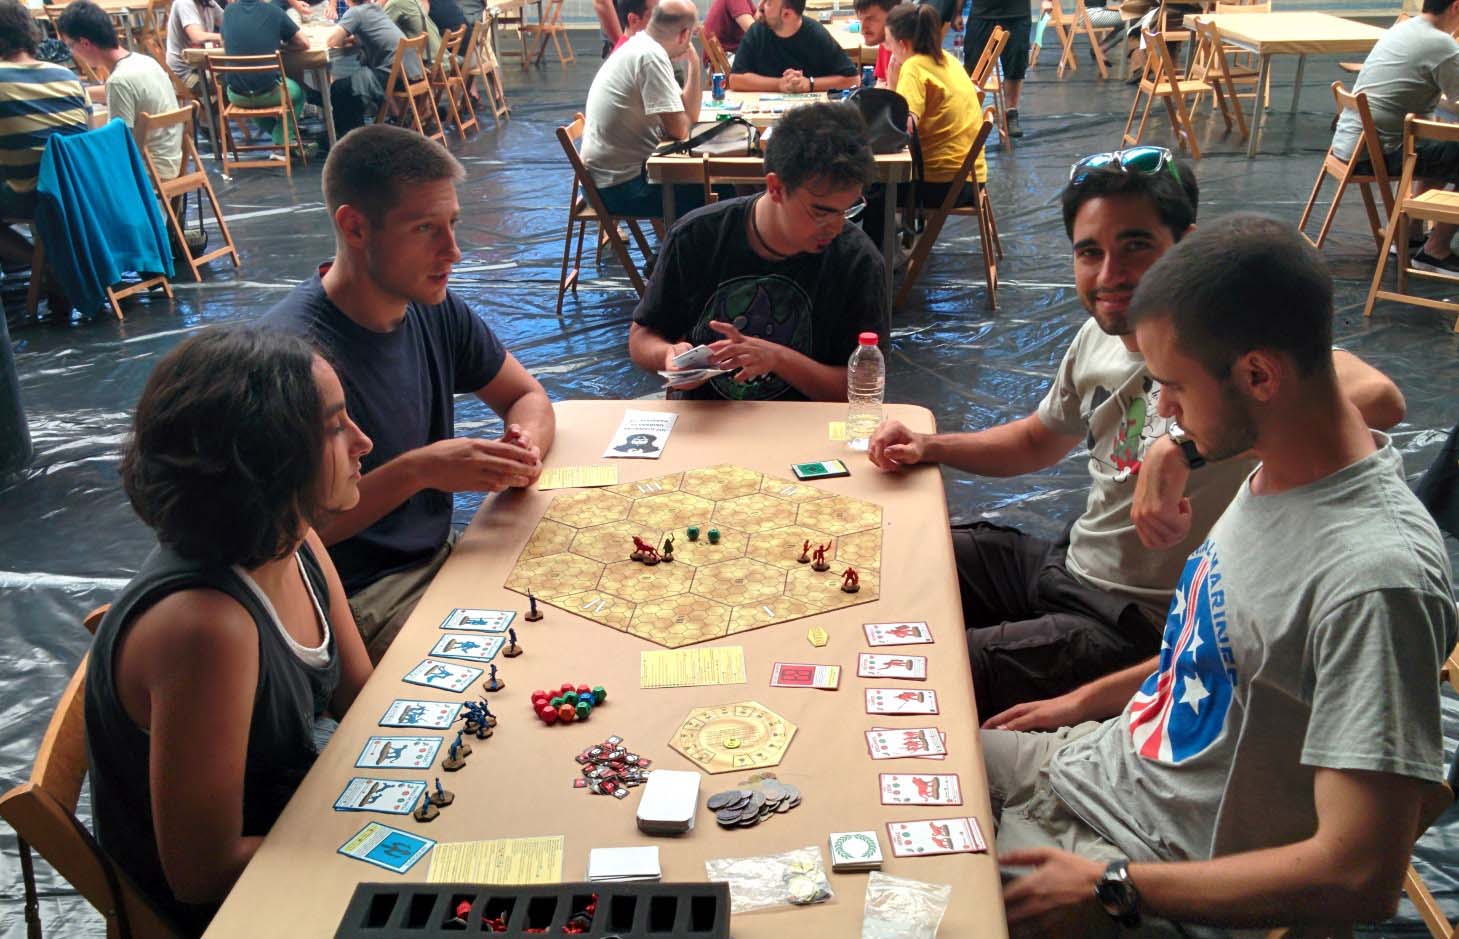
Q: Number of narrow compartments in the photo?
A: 9